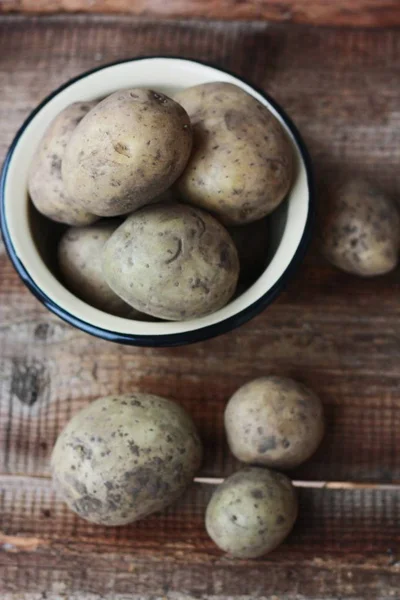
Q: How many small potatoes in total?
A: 3